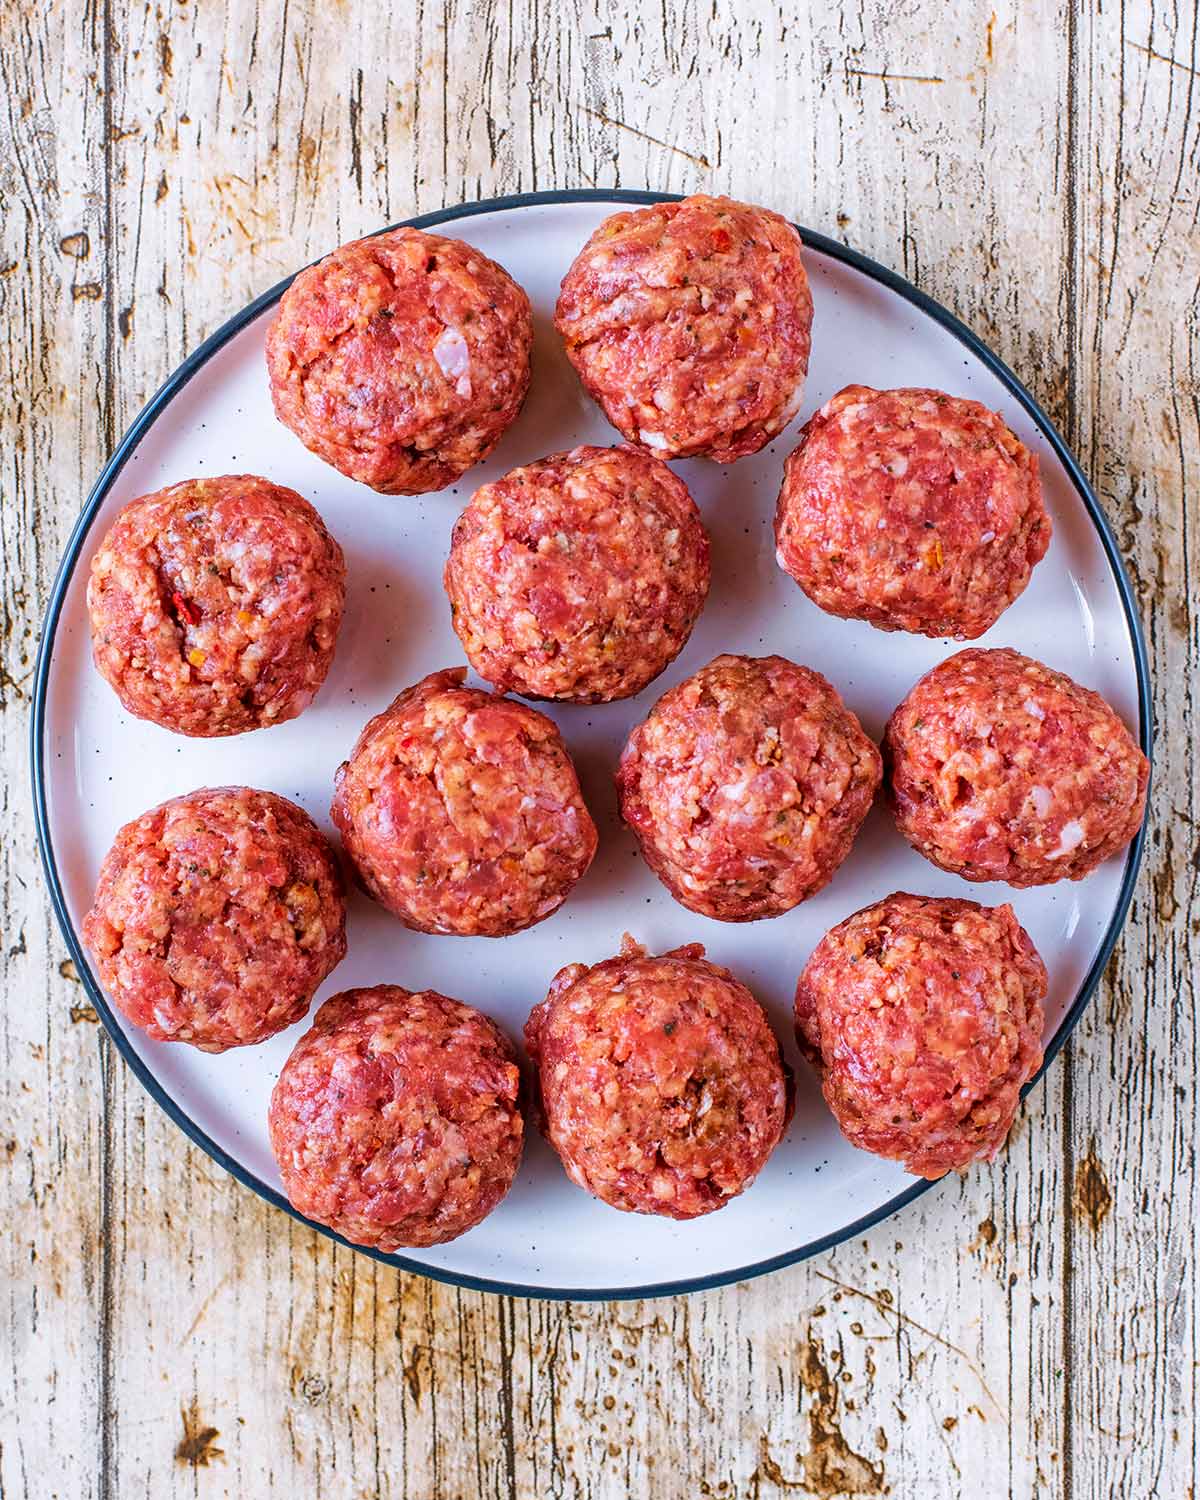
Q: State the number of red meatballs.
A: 12